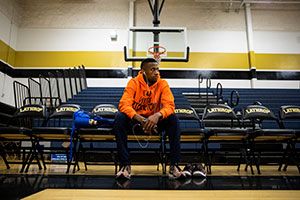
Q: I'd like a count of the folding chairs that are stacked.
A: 0